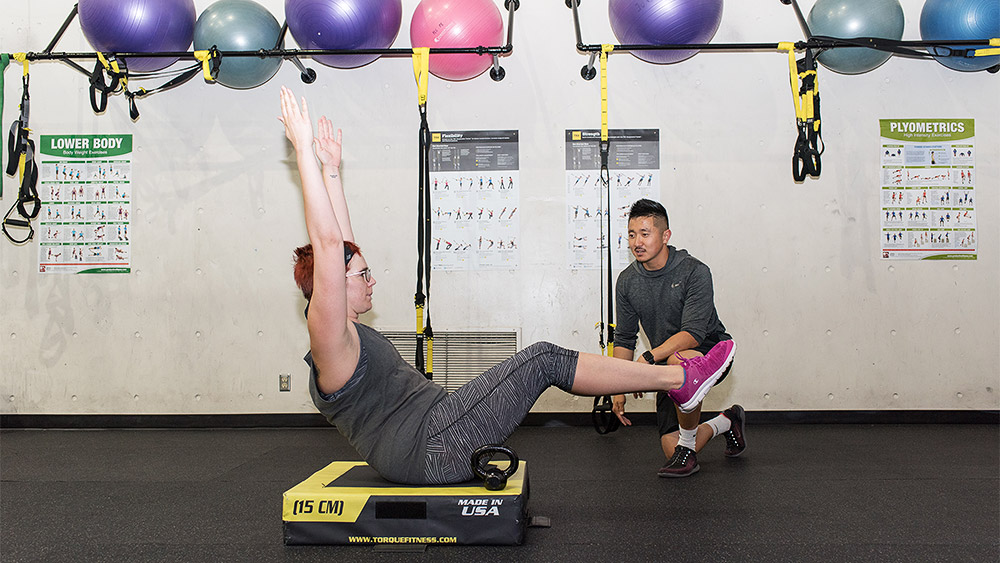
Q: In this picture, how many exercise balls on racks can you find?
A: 7